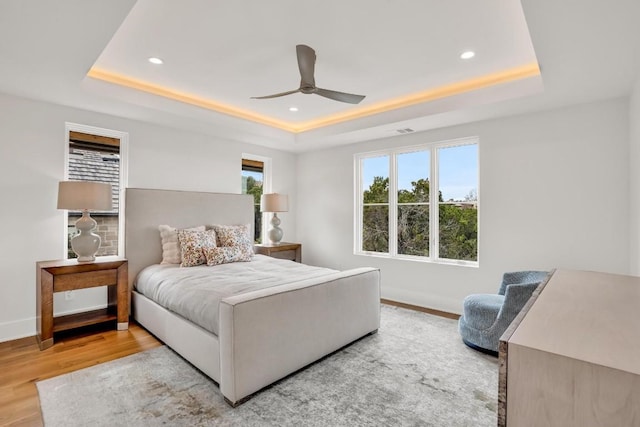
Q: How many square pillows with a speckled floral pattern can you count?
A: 2